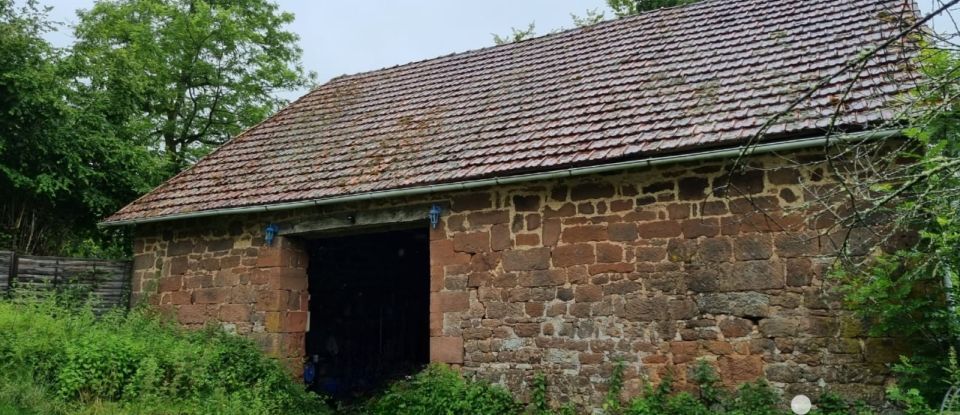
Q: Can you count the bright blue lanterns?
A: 2